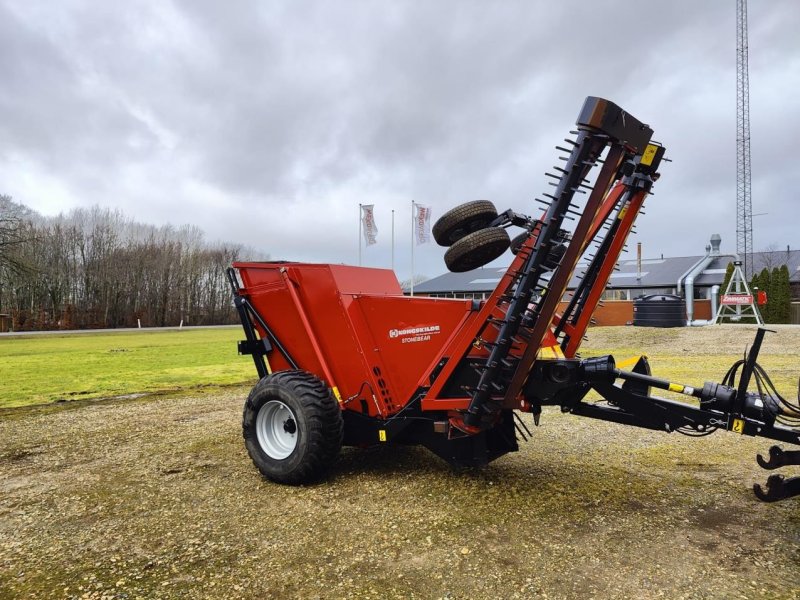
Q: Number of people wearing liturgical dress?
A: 0